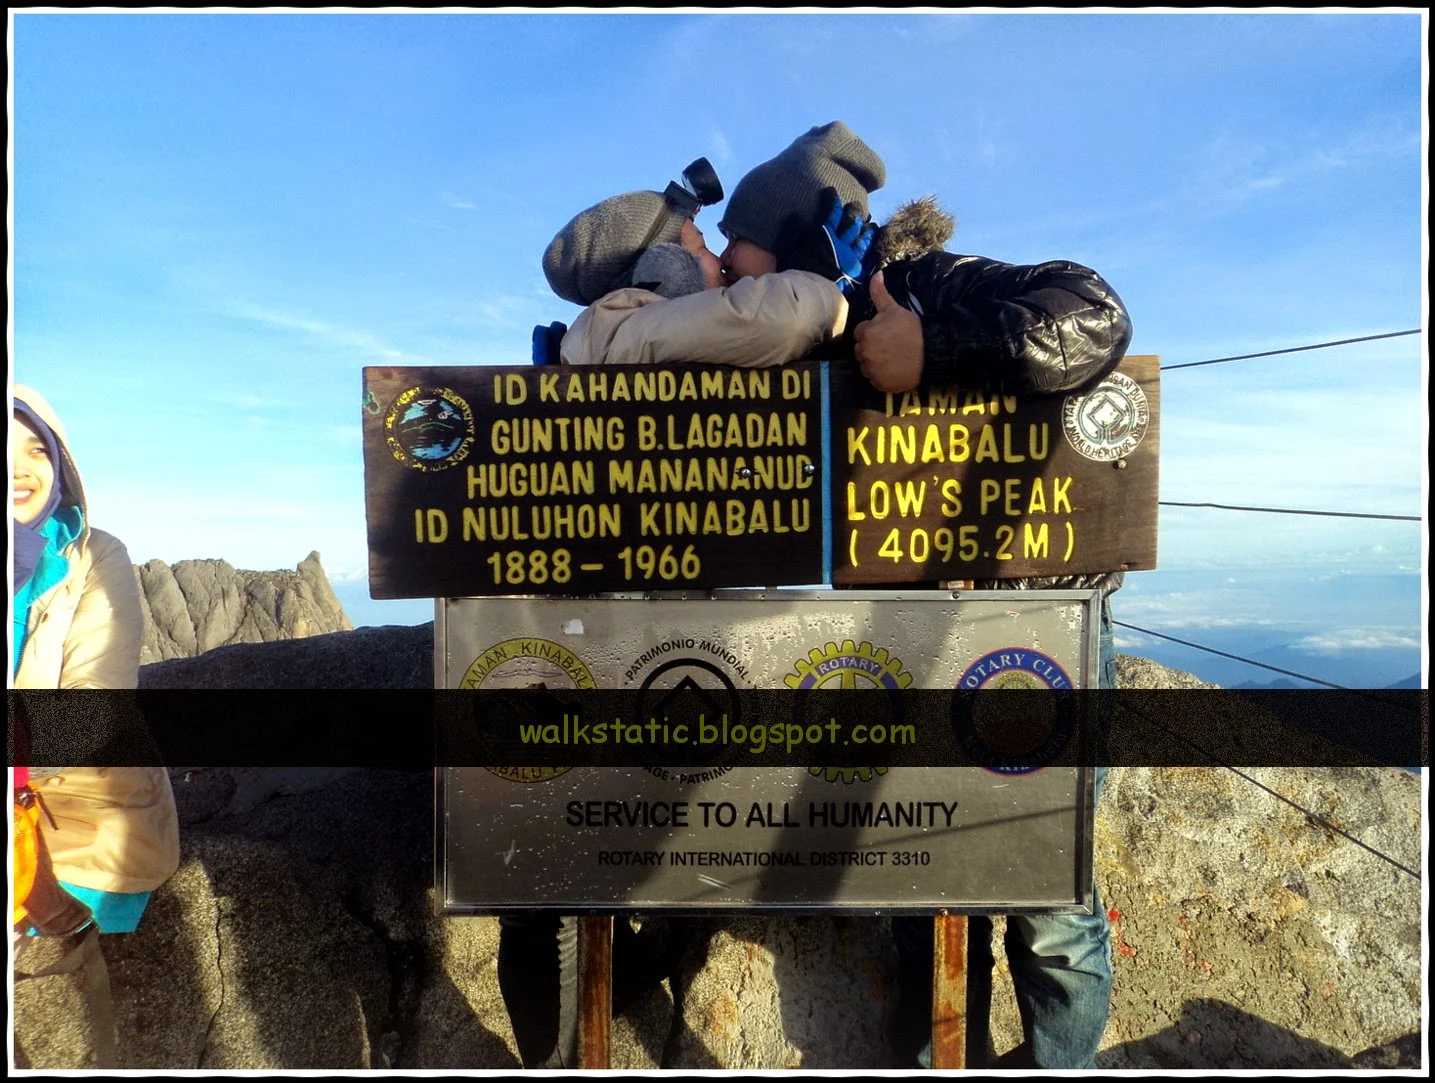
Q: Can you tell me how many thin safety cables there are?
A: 4